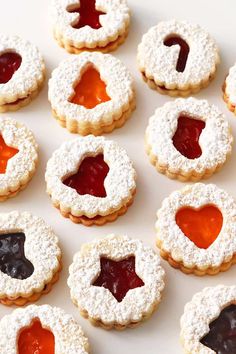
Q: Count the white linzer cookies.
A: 13